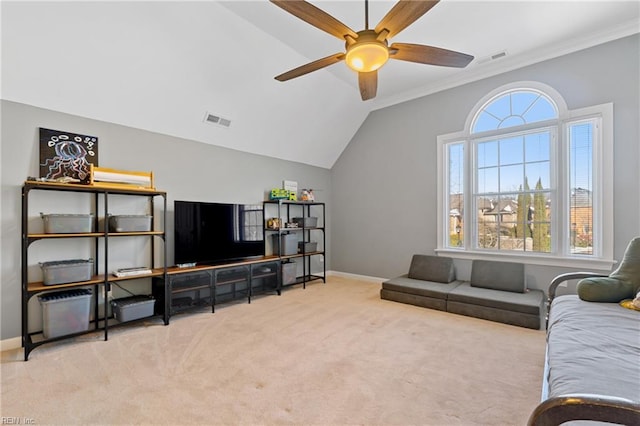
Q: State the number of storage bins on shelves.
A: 9